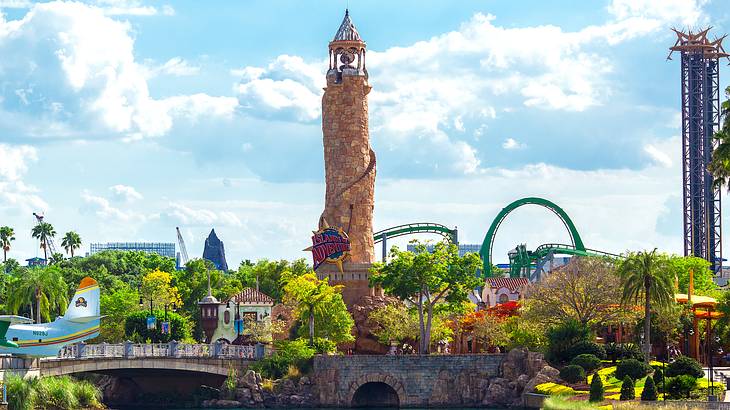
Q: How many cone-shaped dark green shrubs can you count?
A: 4